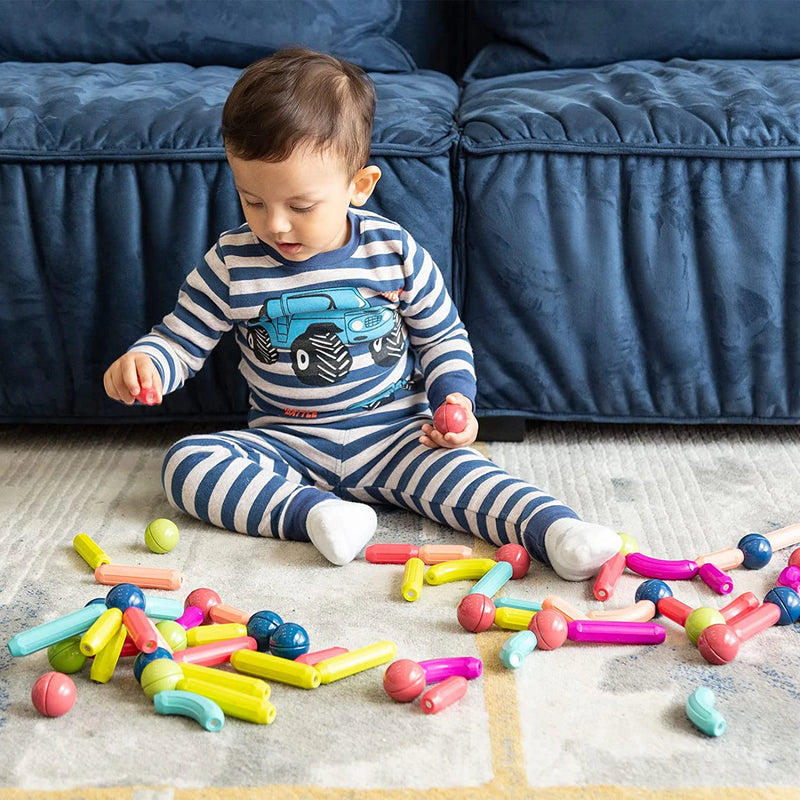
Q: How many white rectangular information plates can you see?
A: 0